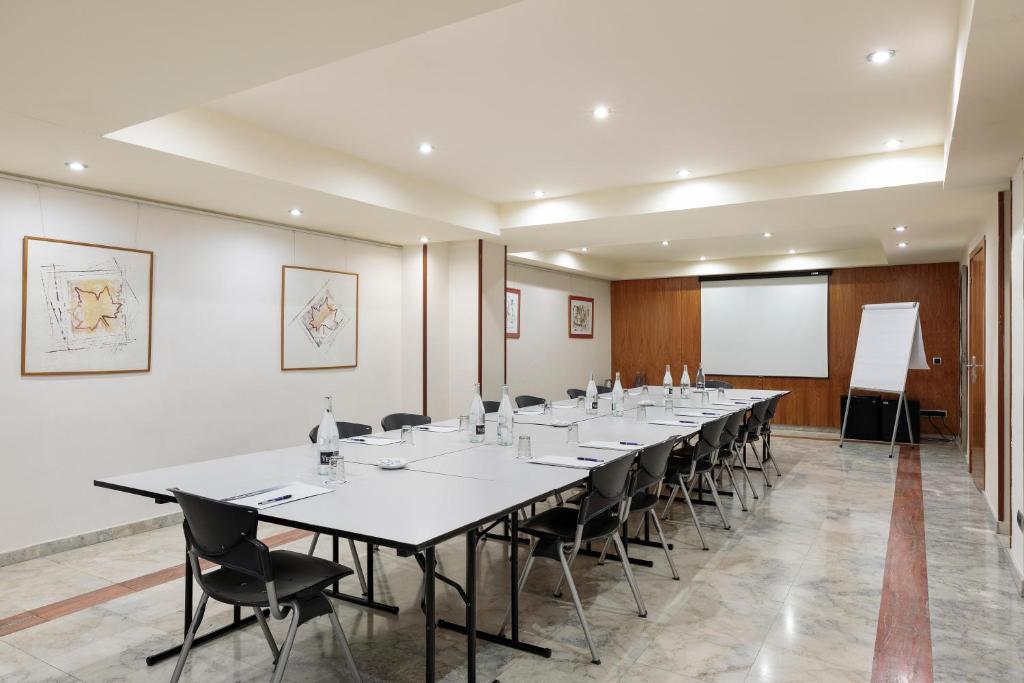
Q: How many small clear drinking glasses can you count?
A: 13